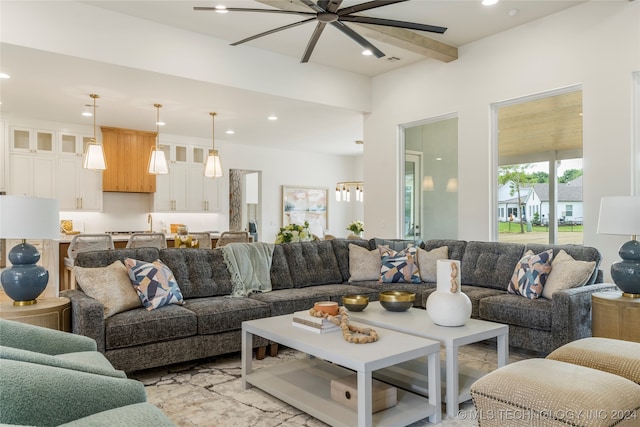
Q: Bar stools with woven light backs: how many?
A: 4